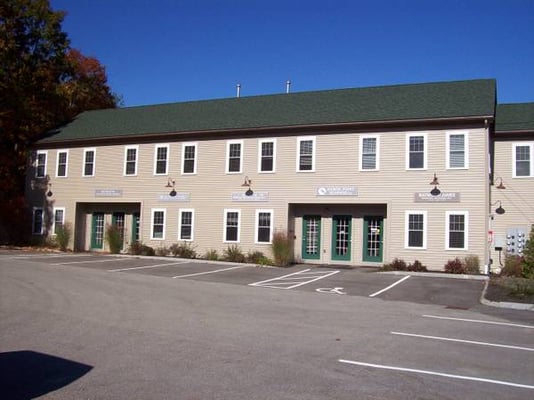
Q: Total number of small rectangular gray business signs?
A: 5